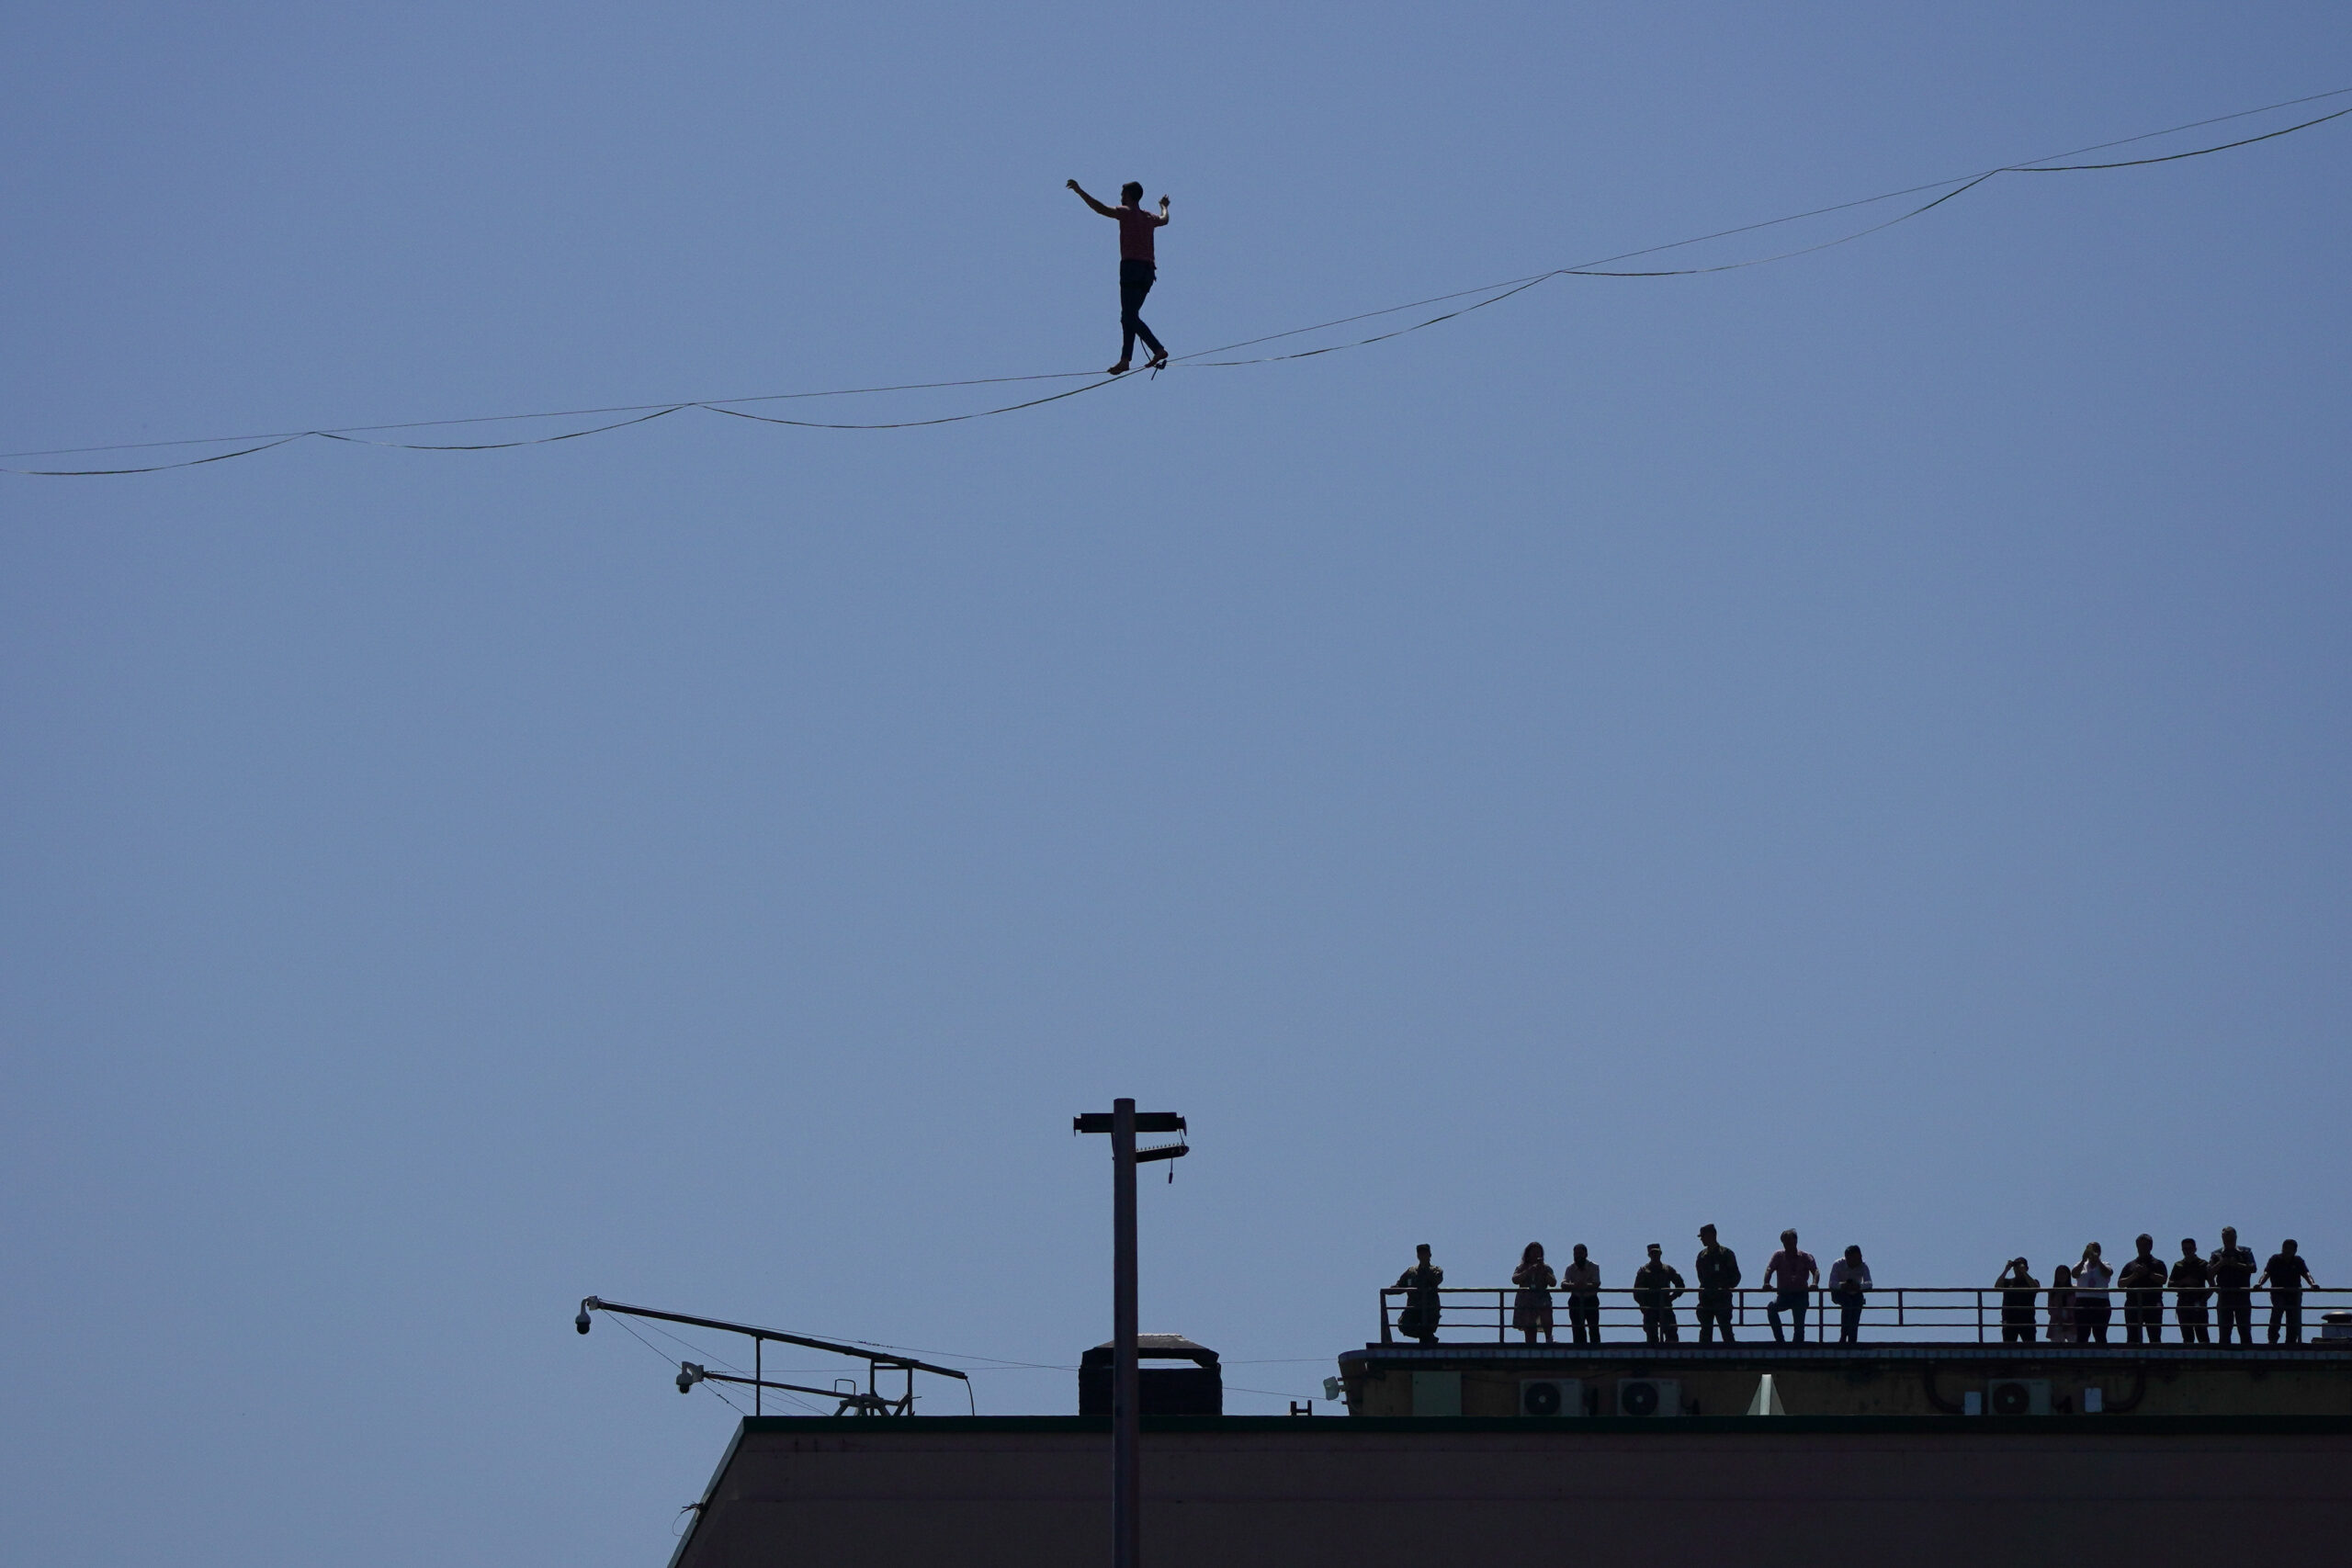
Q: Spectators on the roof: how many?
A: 14